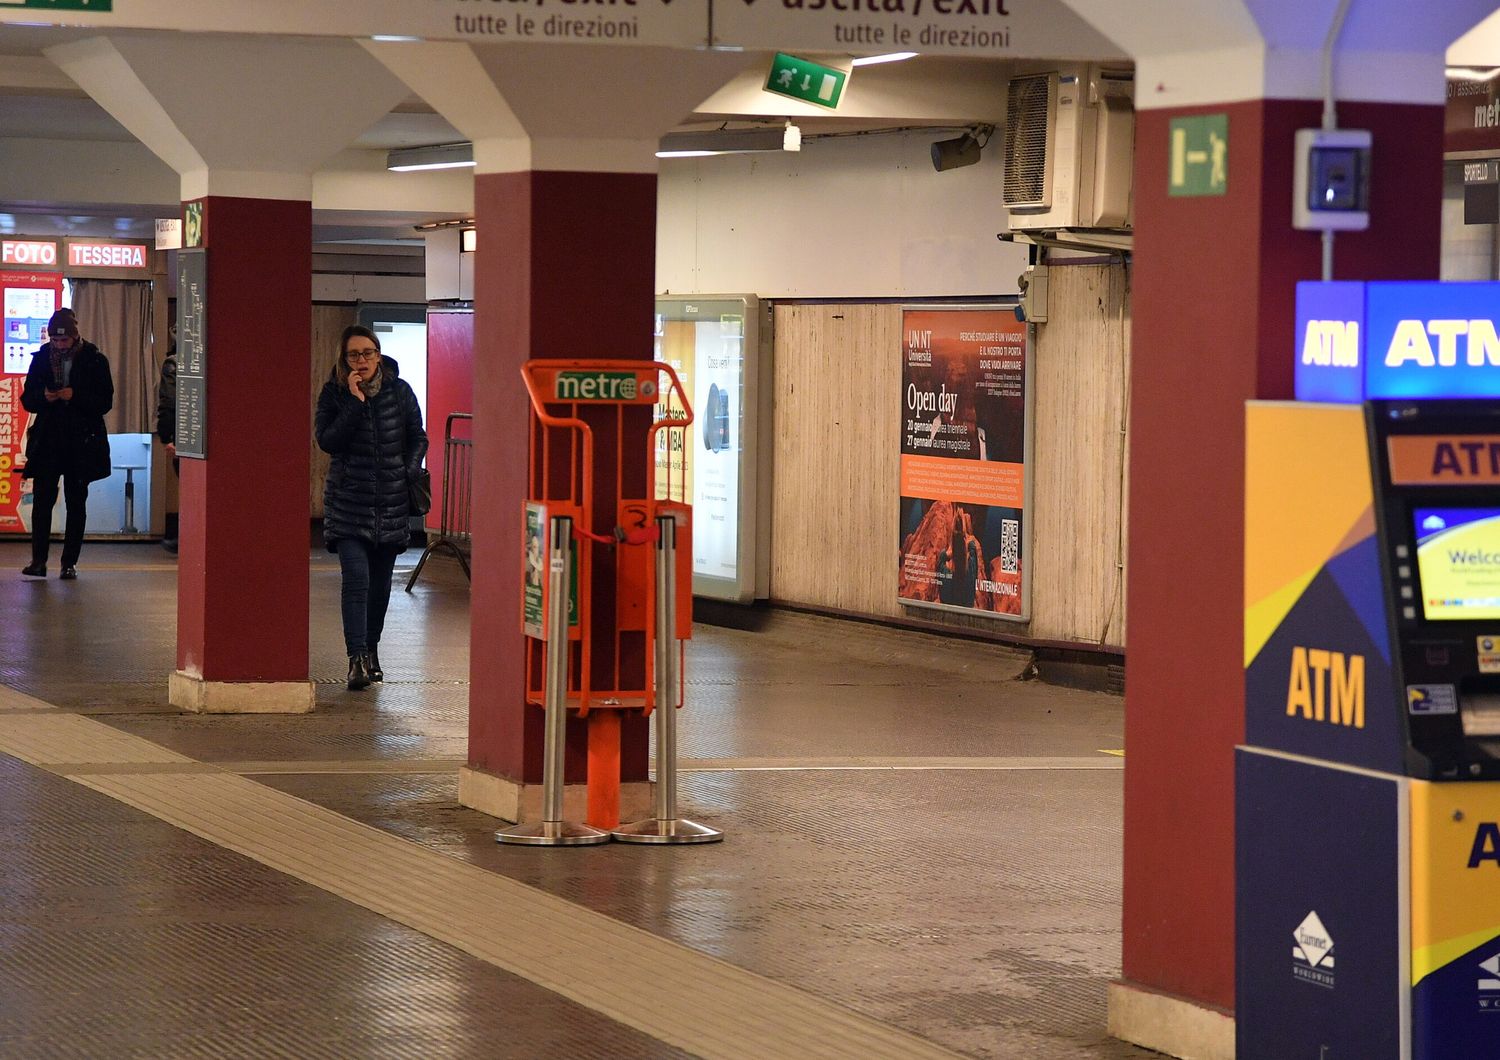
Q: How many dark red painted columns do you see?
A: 3